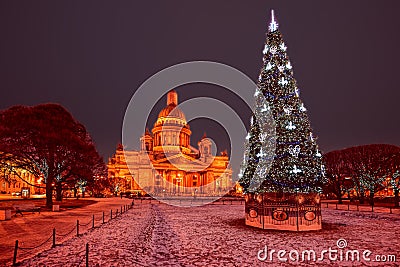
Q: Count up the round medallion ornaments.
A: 3